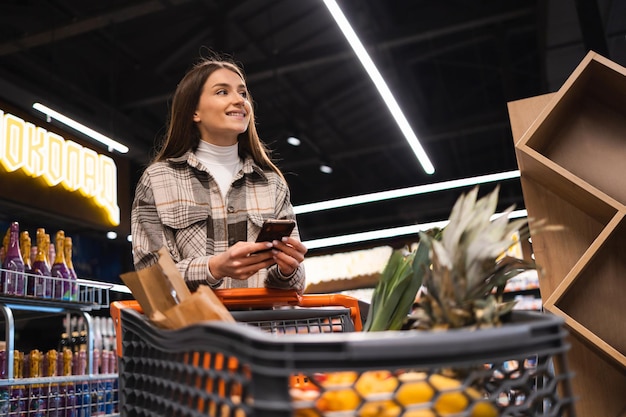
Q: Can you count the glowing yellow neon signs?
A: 1